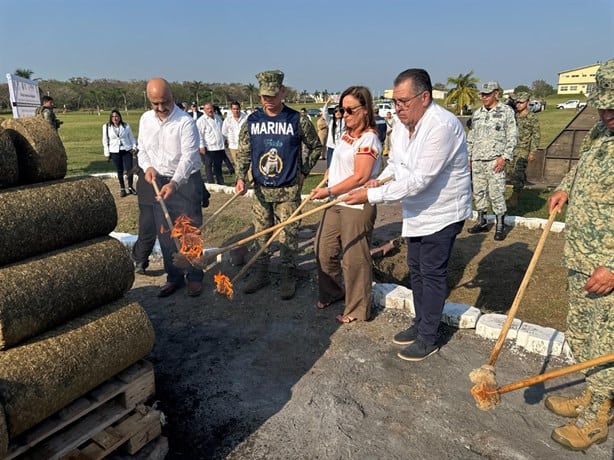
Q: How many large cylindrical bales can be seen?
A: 5